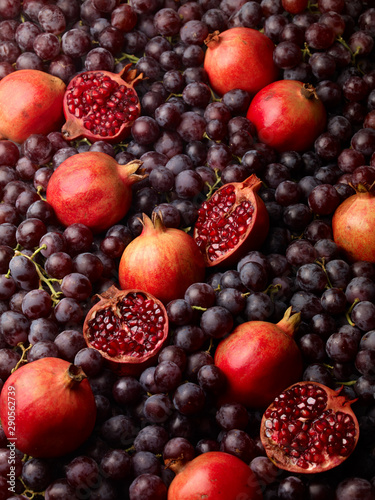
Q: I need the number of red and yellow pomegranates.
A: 13